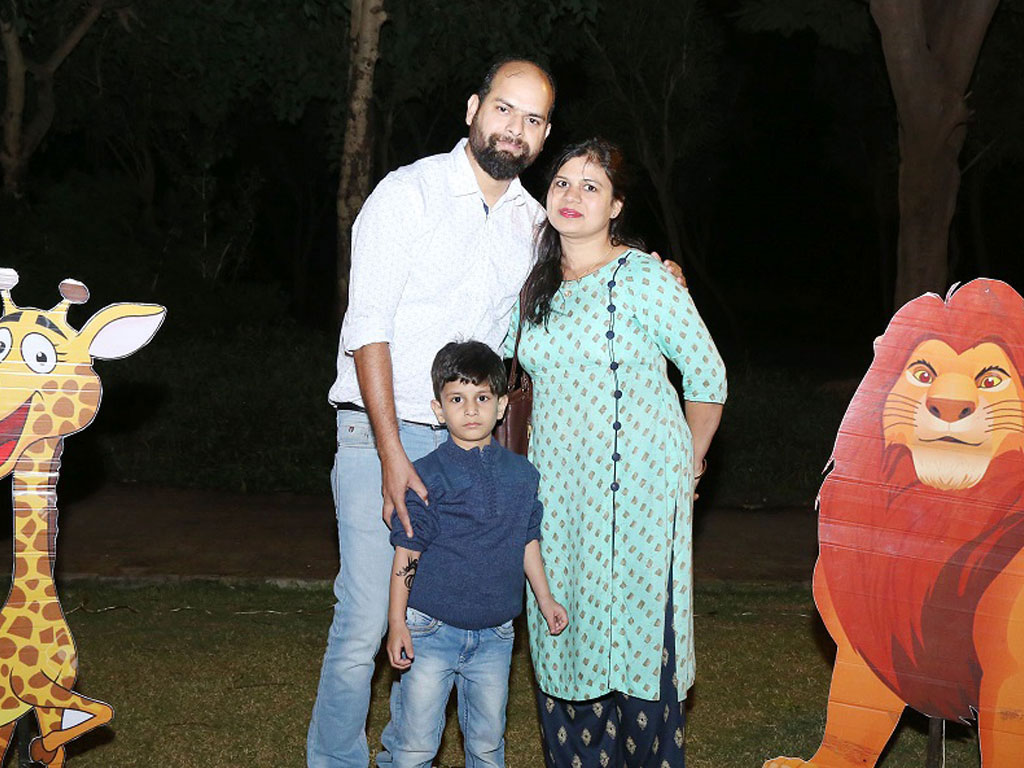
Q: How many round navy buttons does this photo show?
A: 9